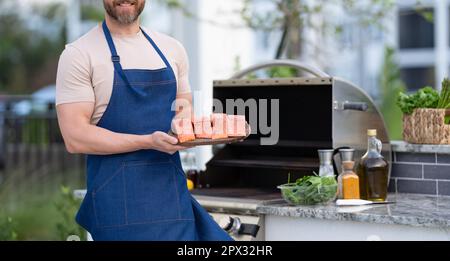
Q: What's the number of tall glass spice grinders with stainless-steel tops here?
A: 2